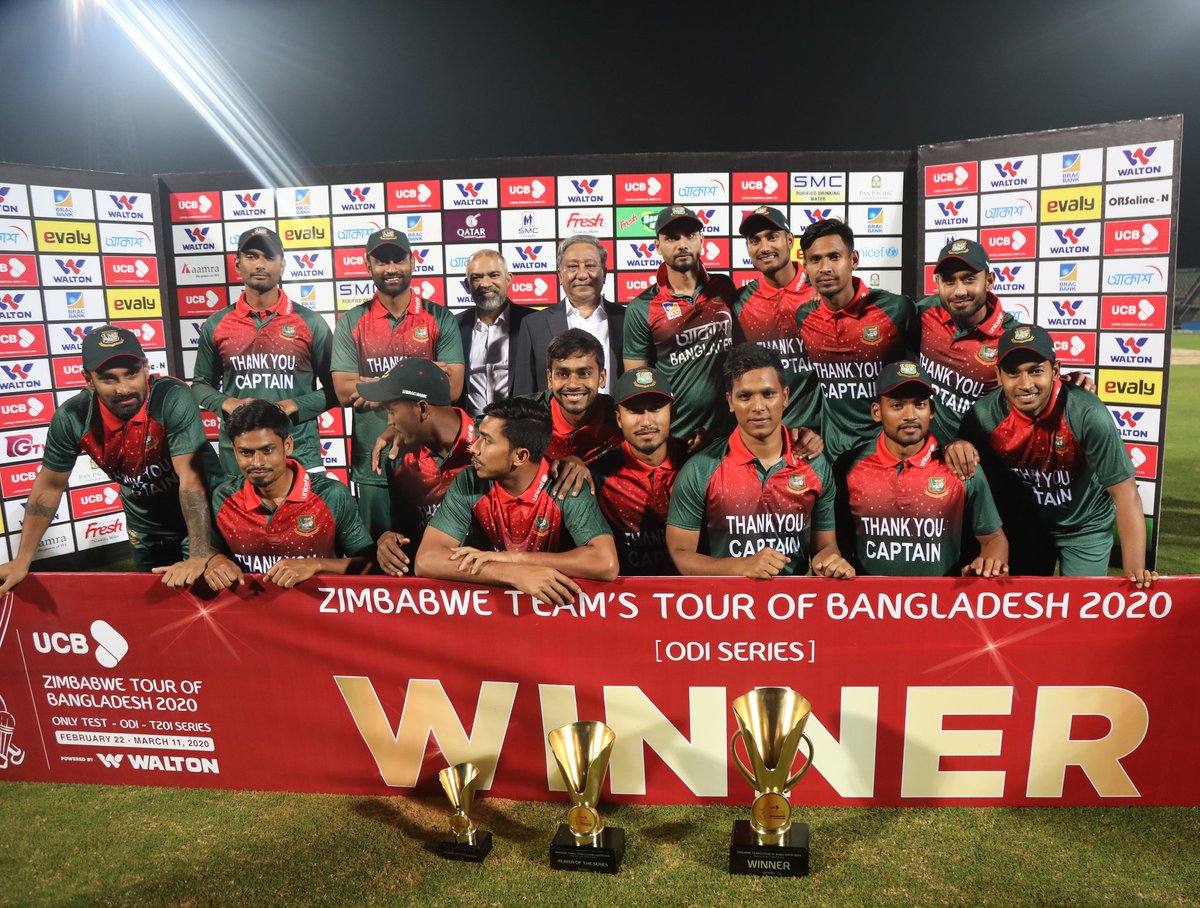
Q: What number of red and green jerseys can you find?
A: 15